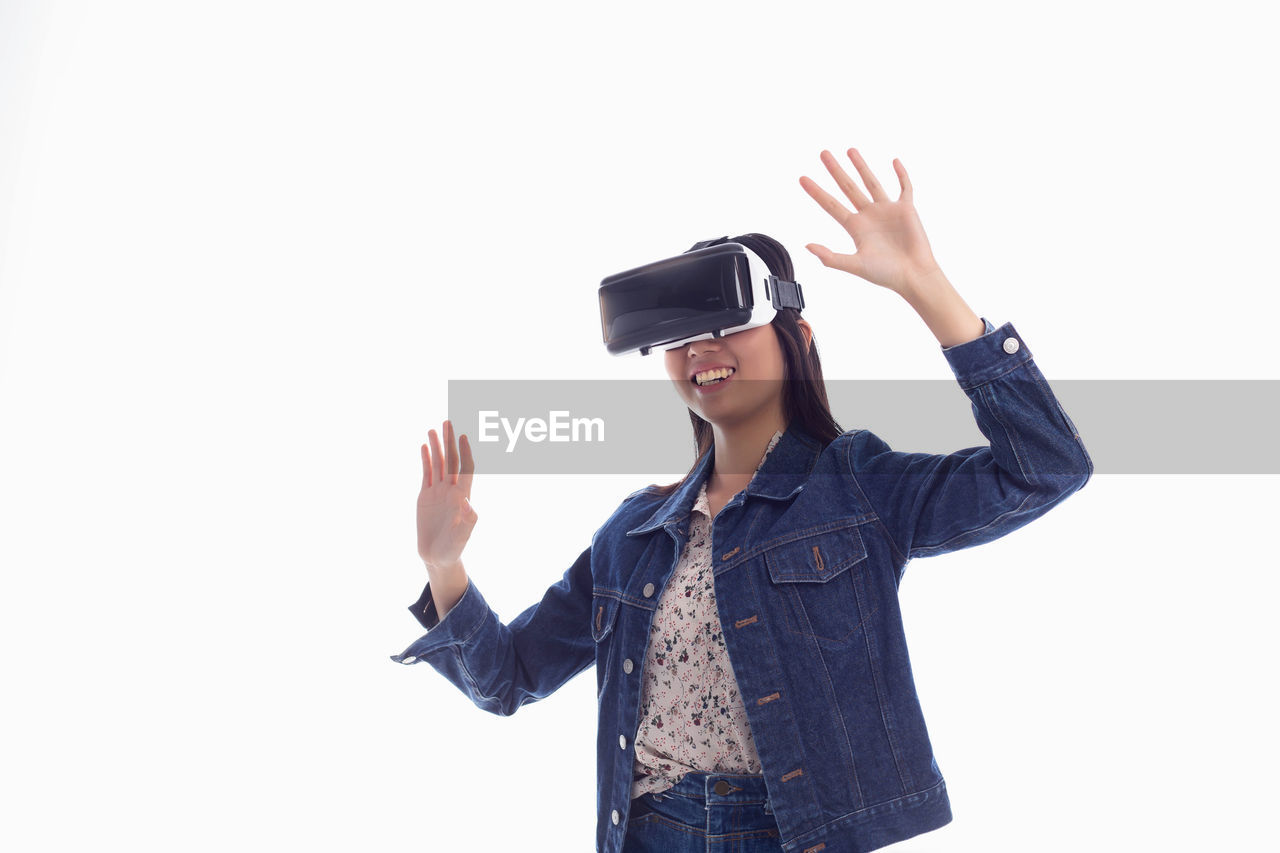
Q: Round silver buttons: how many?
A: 6